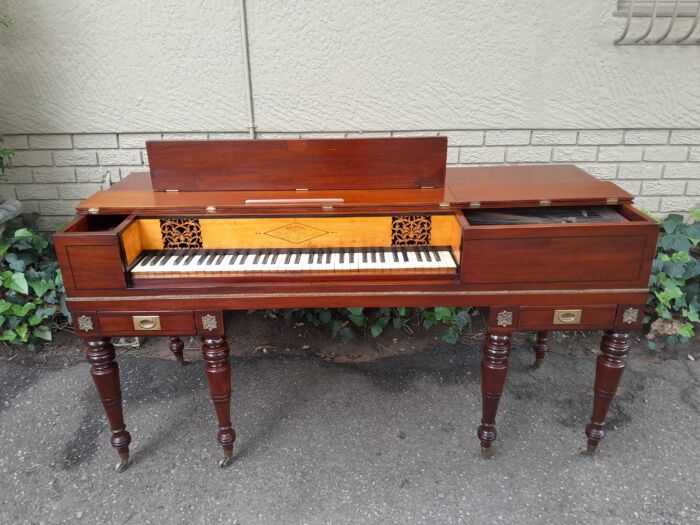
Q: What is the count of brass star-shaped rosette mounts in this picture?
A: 4